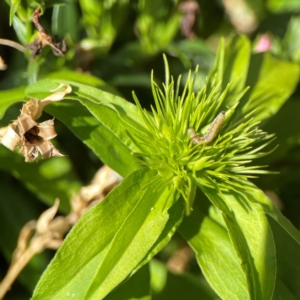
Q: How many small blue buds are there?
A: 0